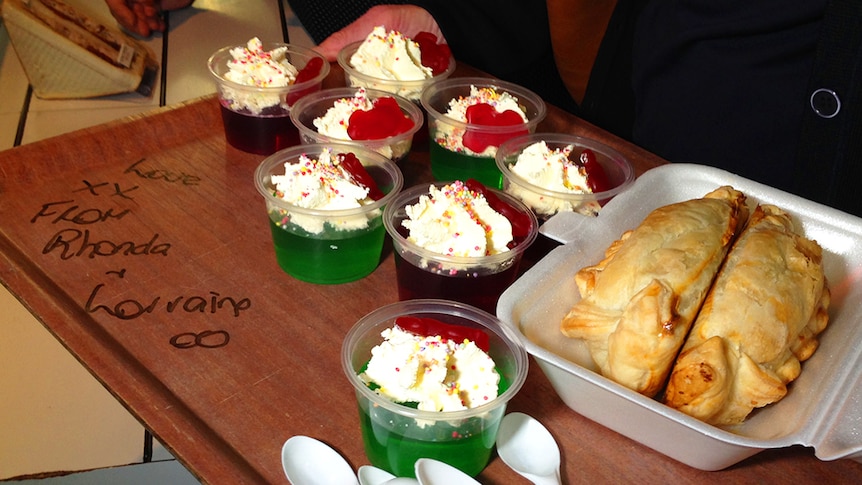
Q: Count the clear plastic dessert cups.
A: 8